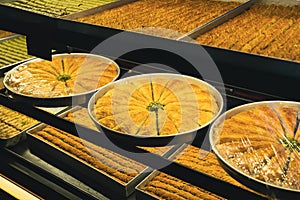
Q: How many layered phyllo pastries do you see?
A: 3